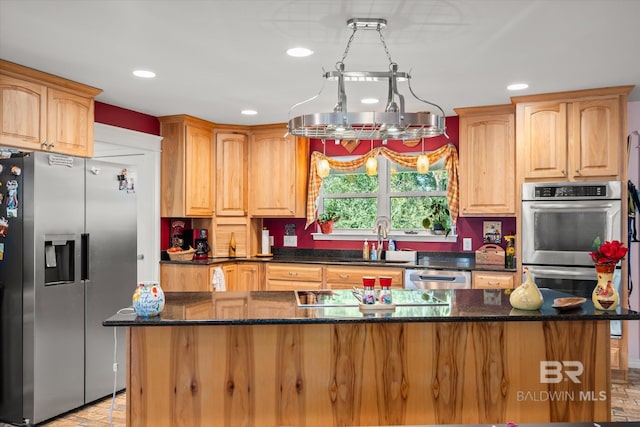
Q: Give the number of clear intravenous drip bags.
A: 0